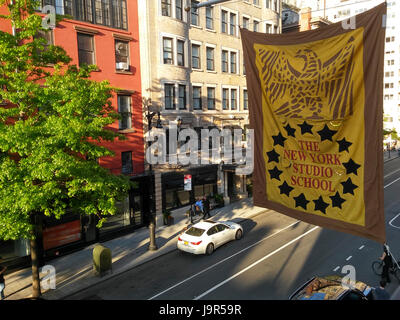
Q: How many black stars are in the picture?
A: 13